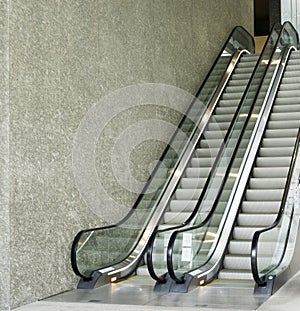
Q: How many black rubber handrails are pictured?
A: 4